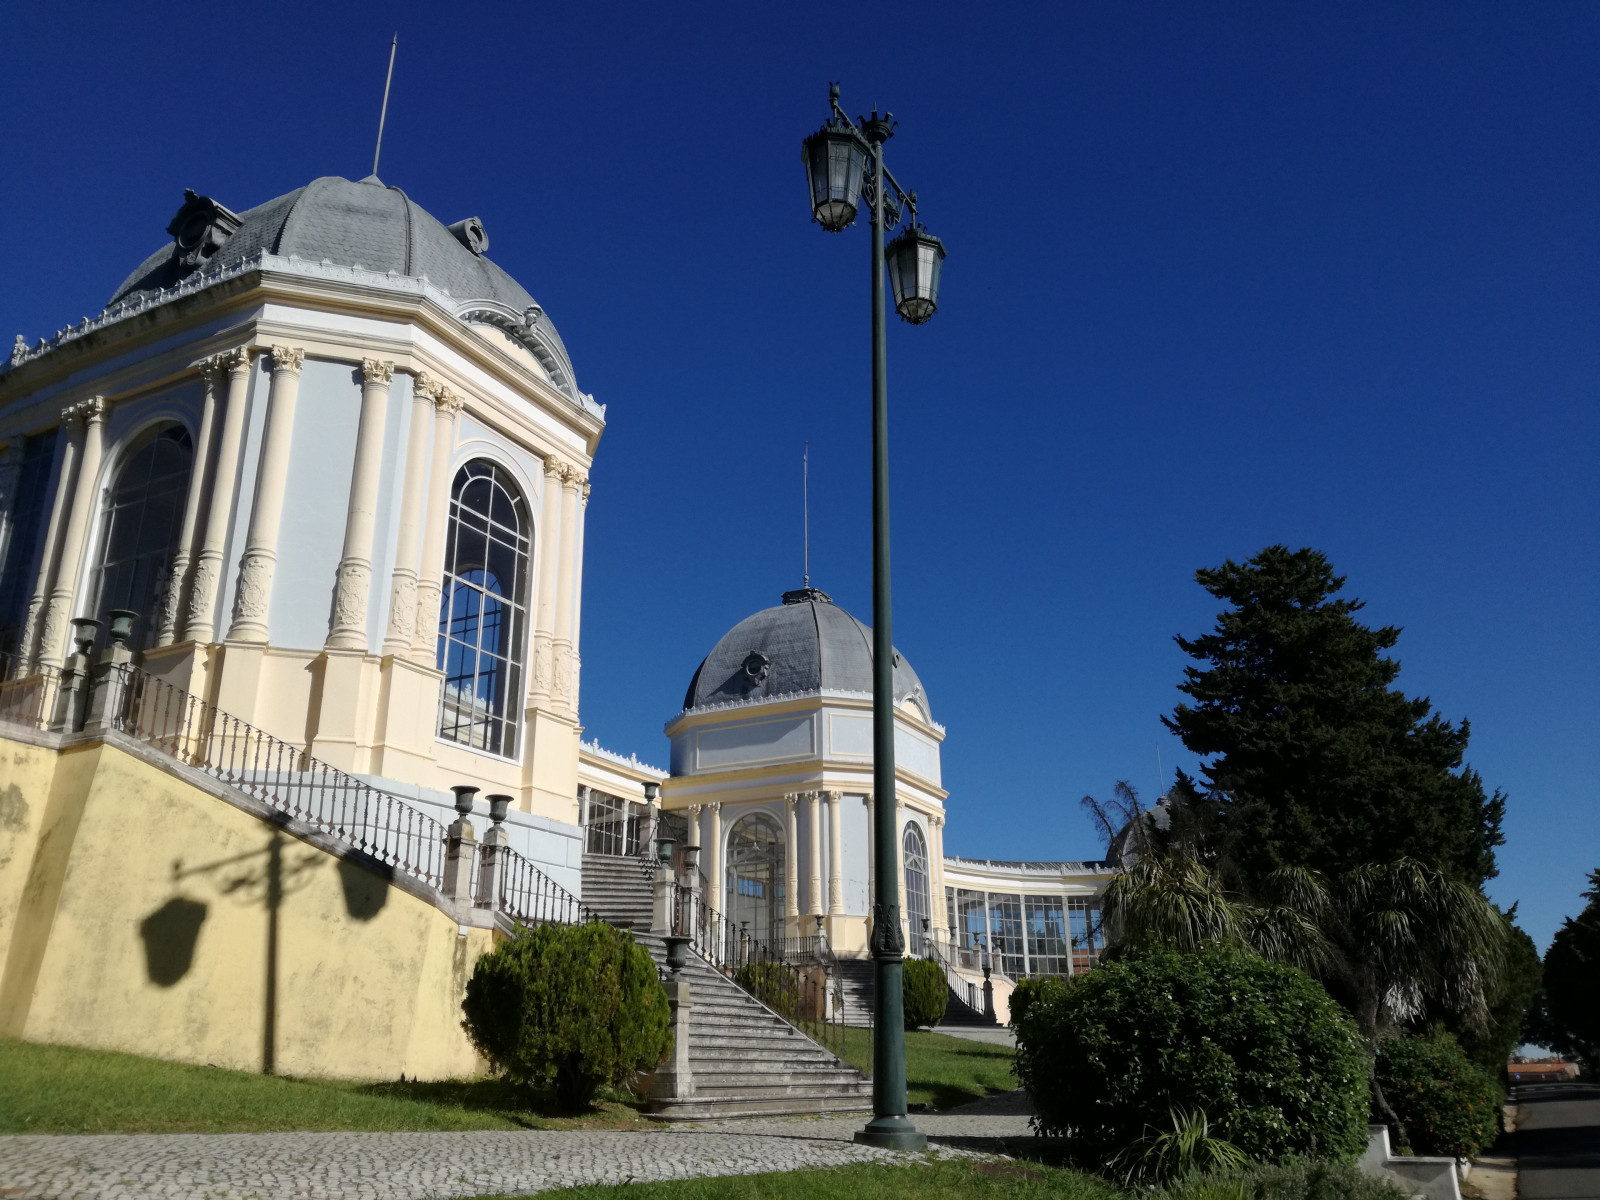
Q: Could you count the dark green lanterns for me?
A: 2